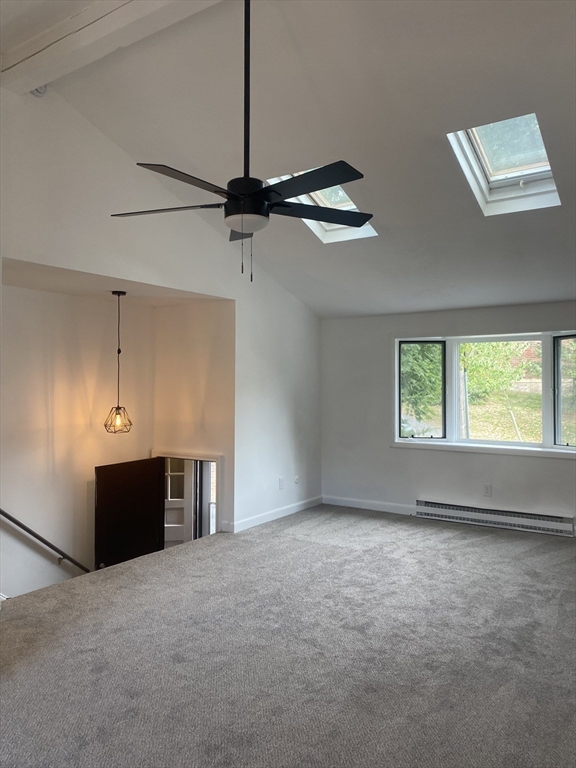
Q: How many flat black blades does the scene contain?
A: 5